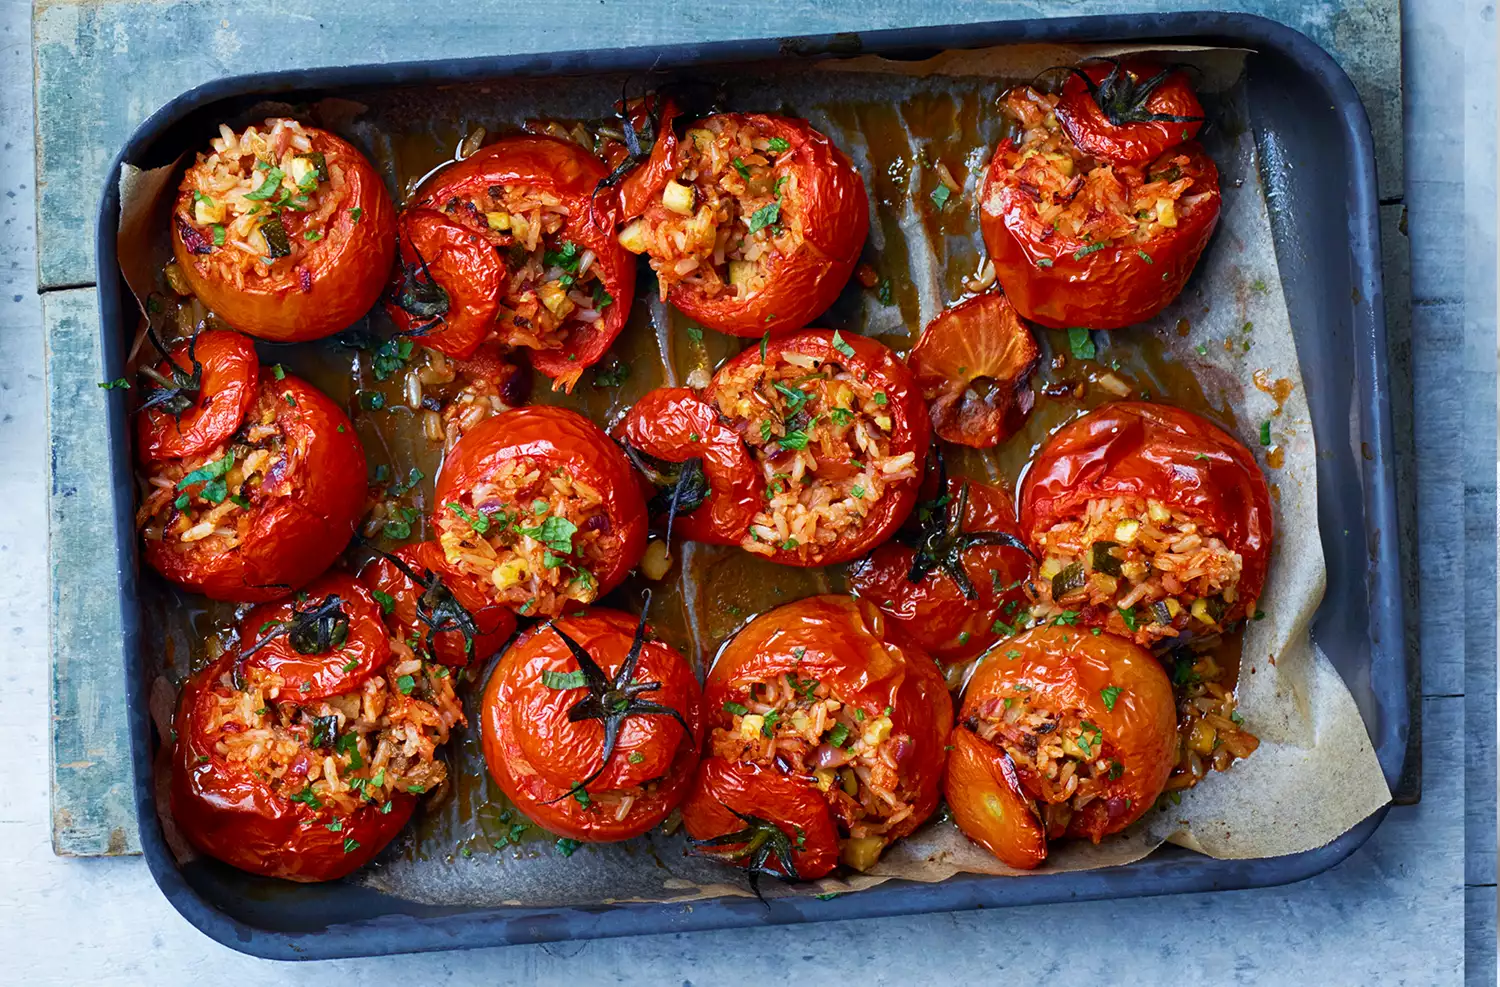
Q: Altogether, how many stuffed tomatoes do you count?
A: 12